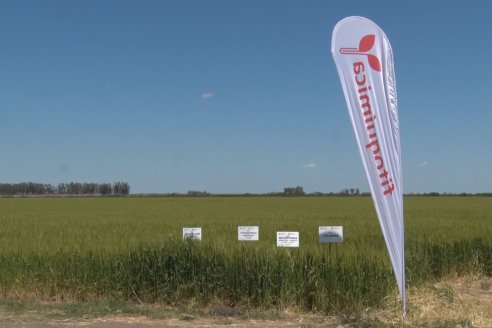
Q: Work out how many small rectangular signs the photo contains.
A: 4